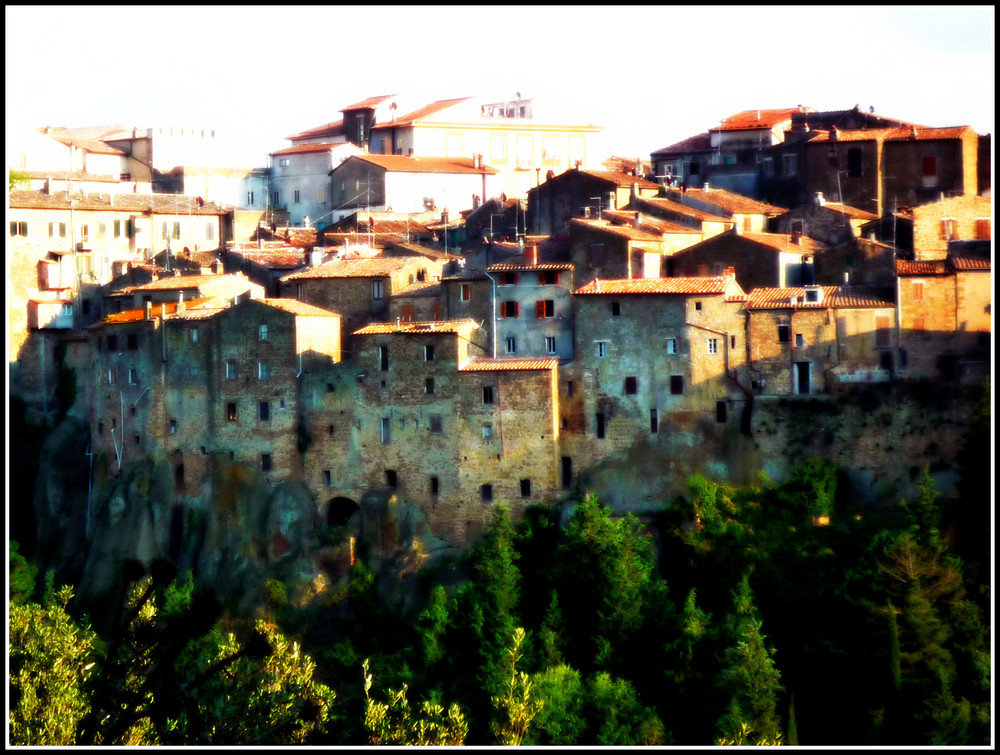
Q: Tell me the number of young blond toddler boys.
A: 0